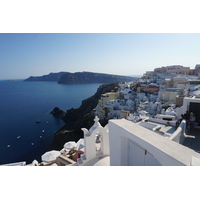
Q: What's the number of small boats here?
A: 7